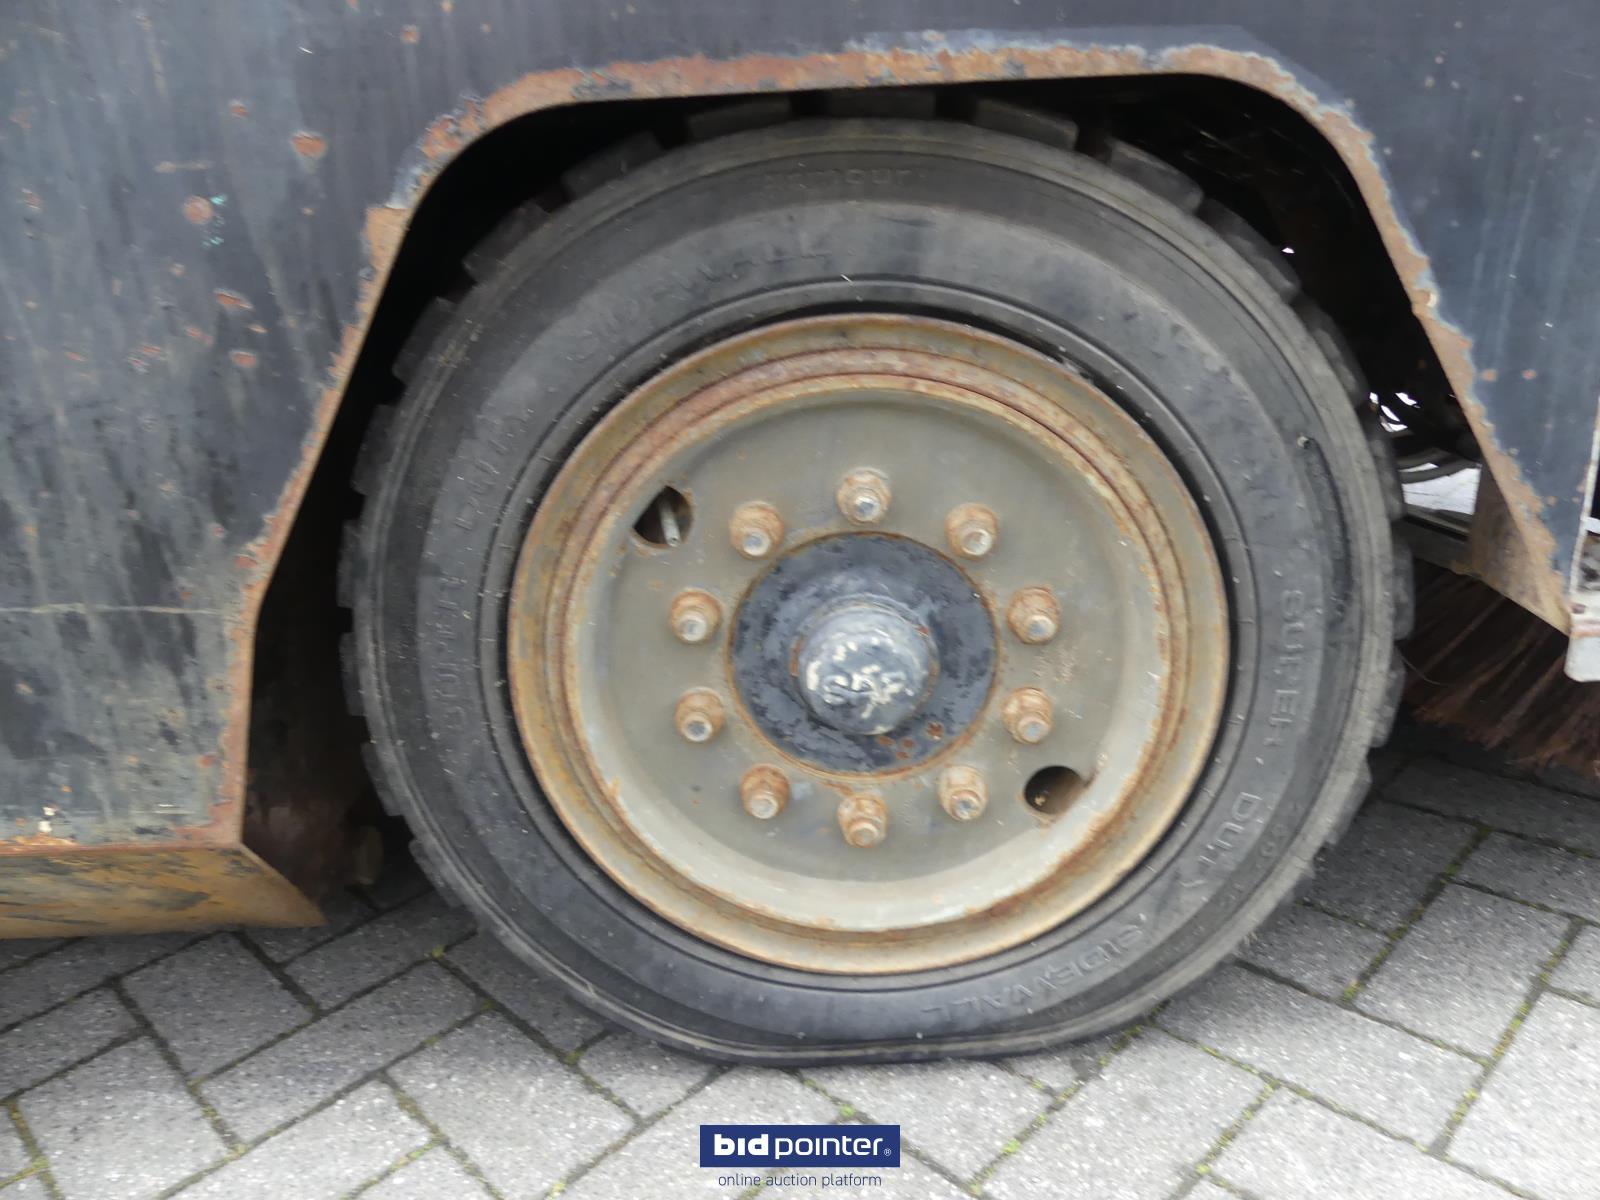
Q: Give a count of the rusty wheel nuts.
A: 10